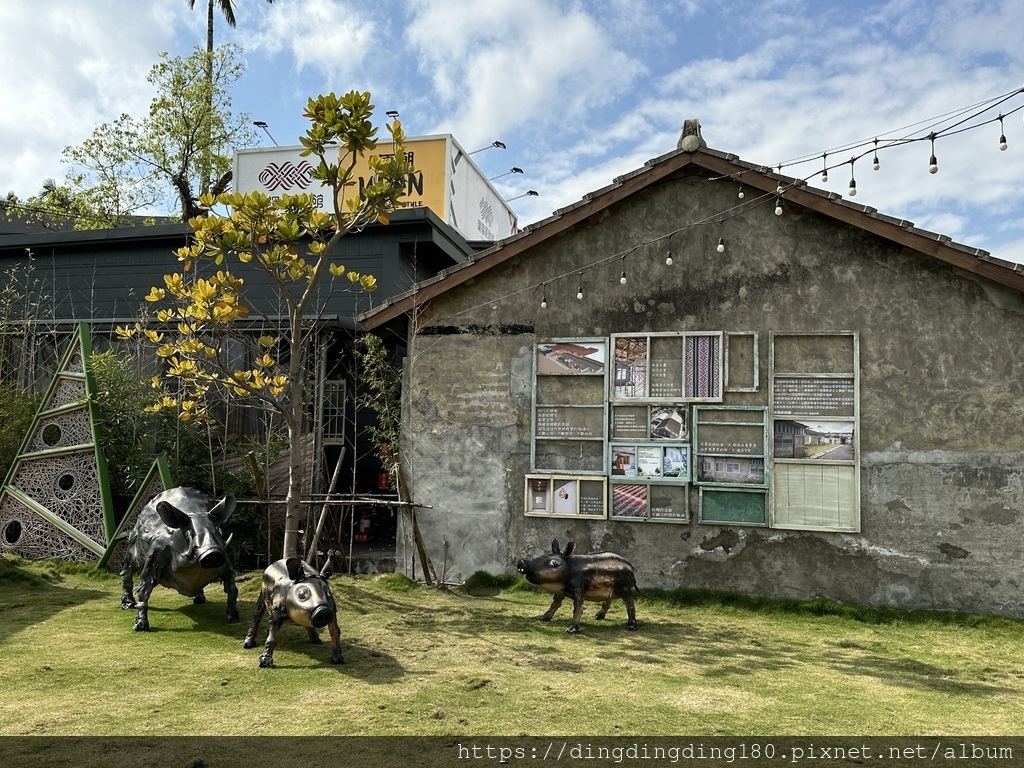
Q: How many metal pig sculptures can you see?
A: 3